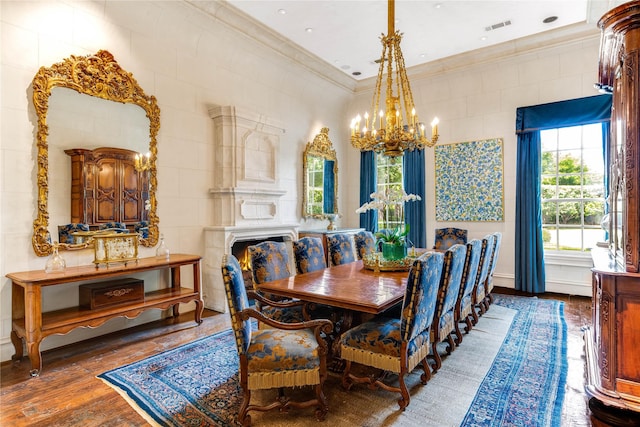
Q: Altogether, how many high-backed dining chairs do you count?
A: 12